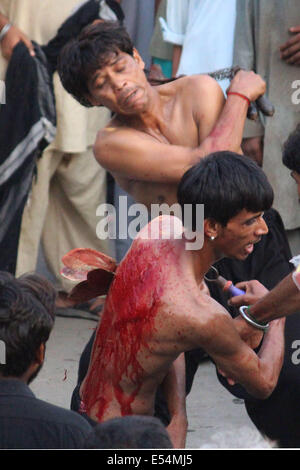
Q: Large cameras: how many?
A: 0